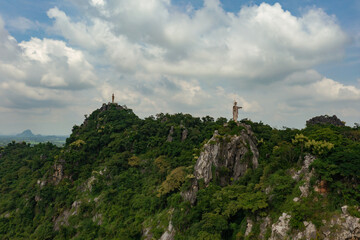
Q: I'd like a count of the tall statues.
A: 2